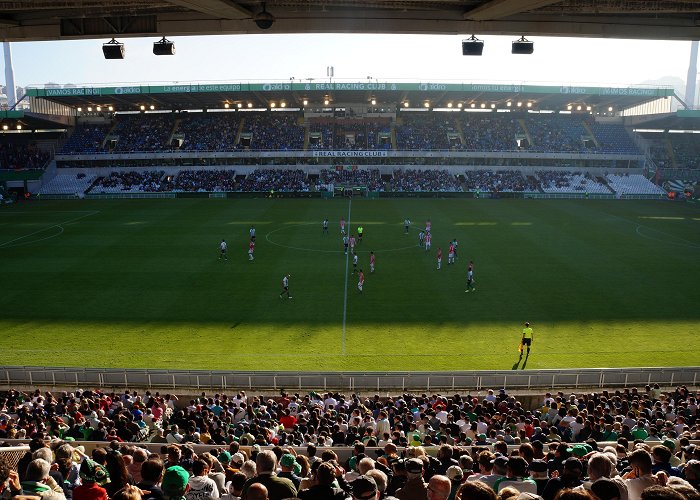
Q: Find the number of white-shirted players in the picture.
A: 10